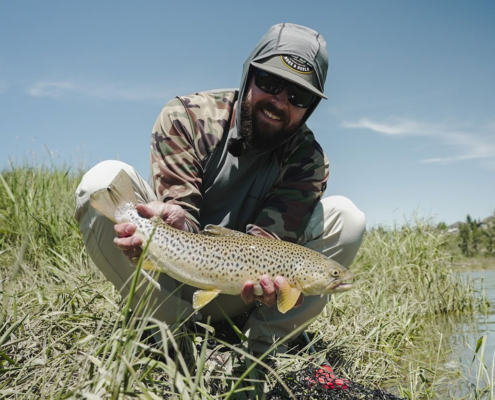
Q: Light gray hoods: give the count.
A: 1